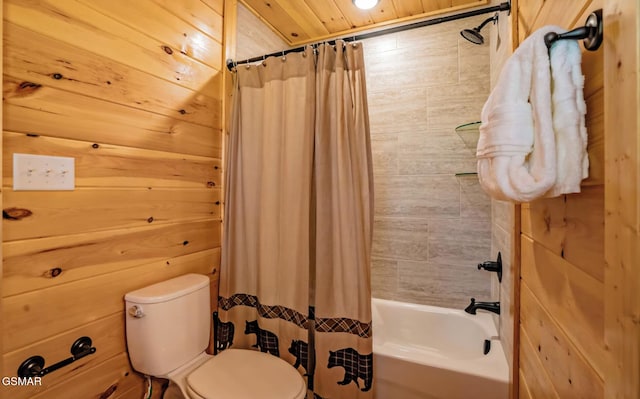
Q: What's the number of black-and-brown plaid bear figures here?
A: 4